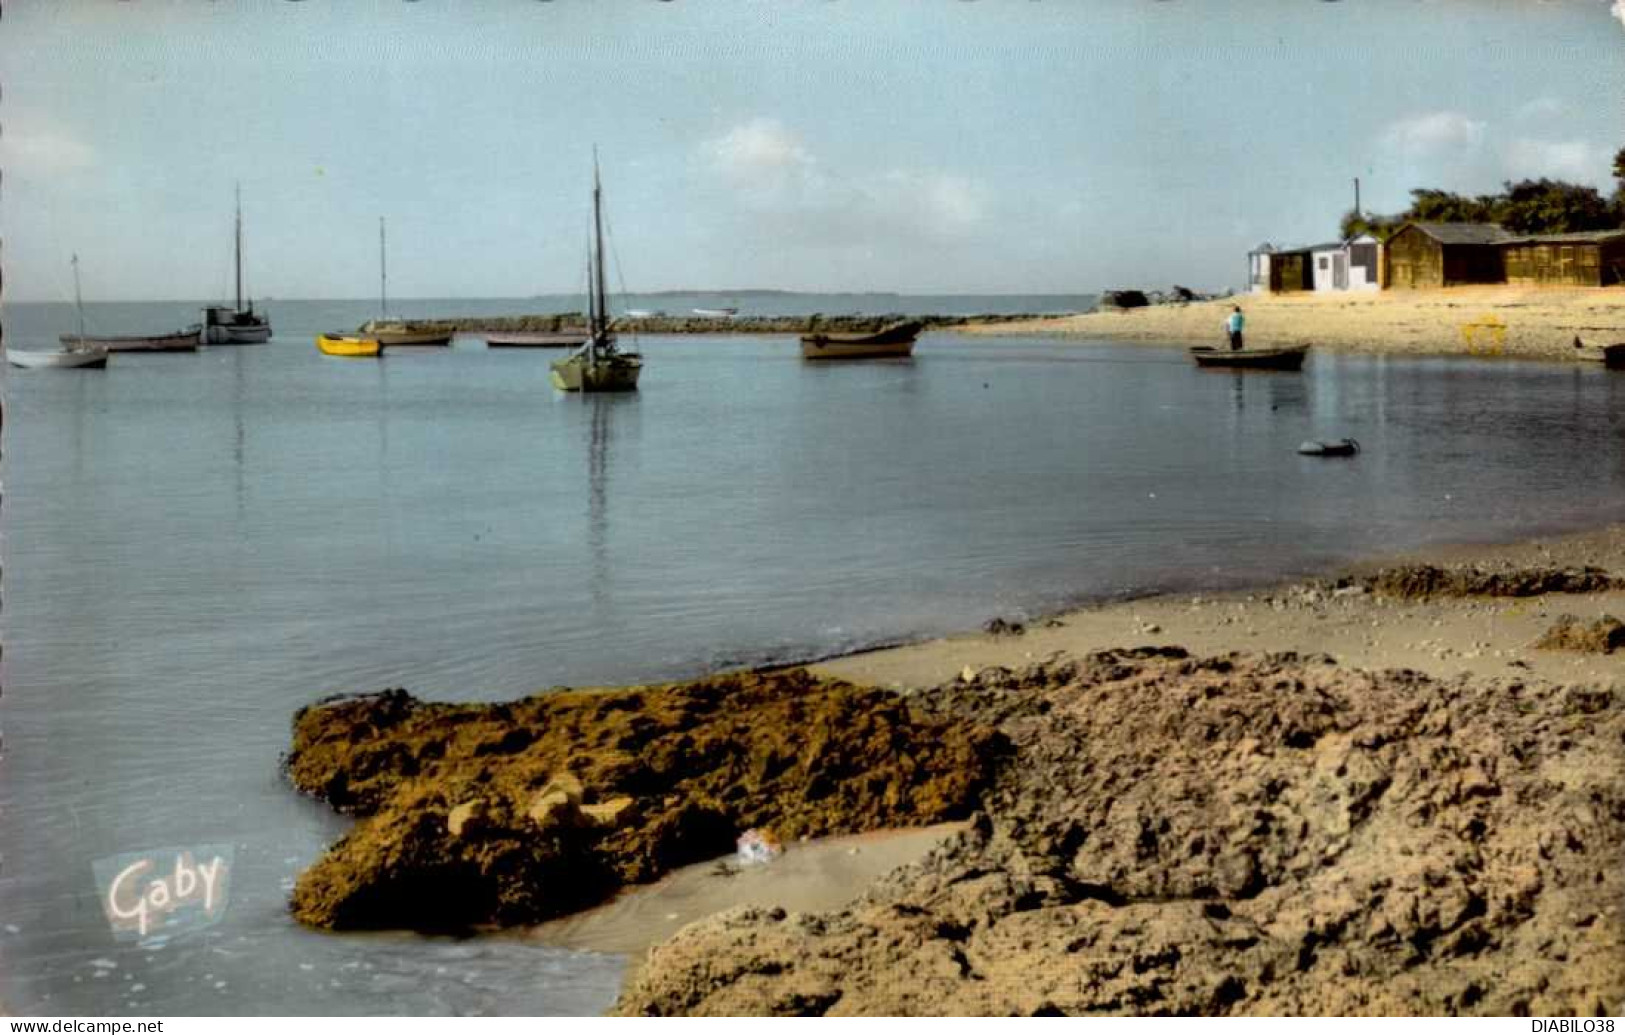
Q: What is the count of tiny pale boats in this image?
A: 2